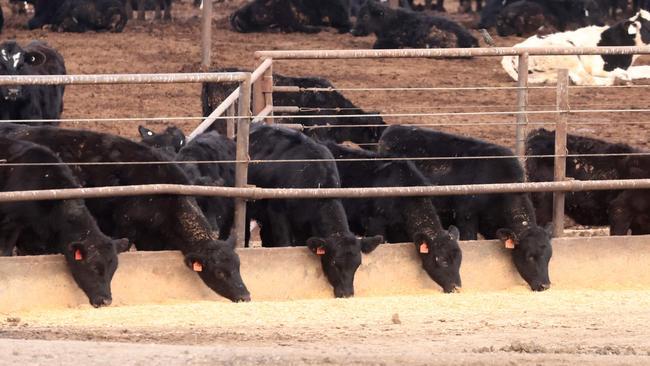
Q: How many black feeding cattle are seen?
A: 5